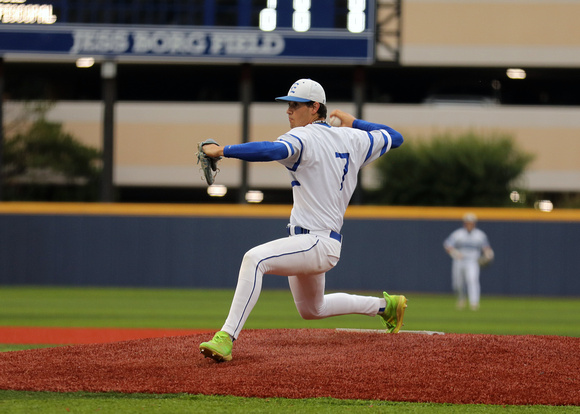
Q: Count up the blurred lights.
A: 6